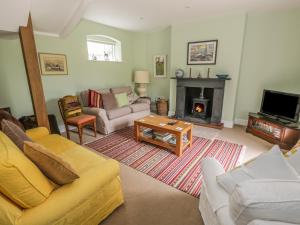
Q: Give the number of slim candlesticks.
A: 2